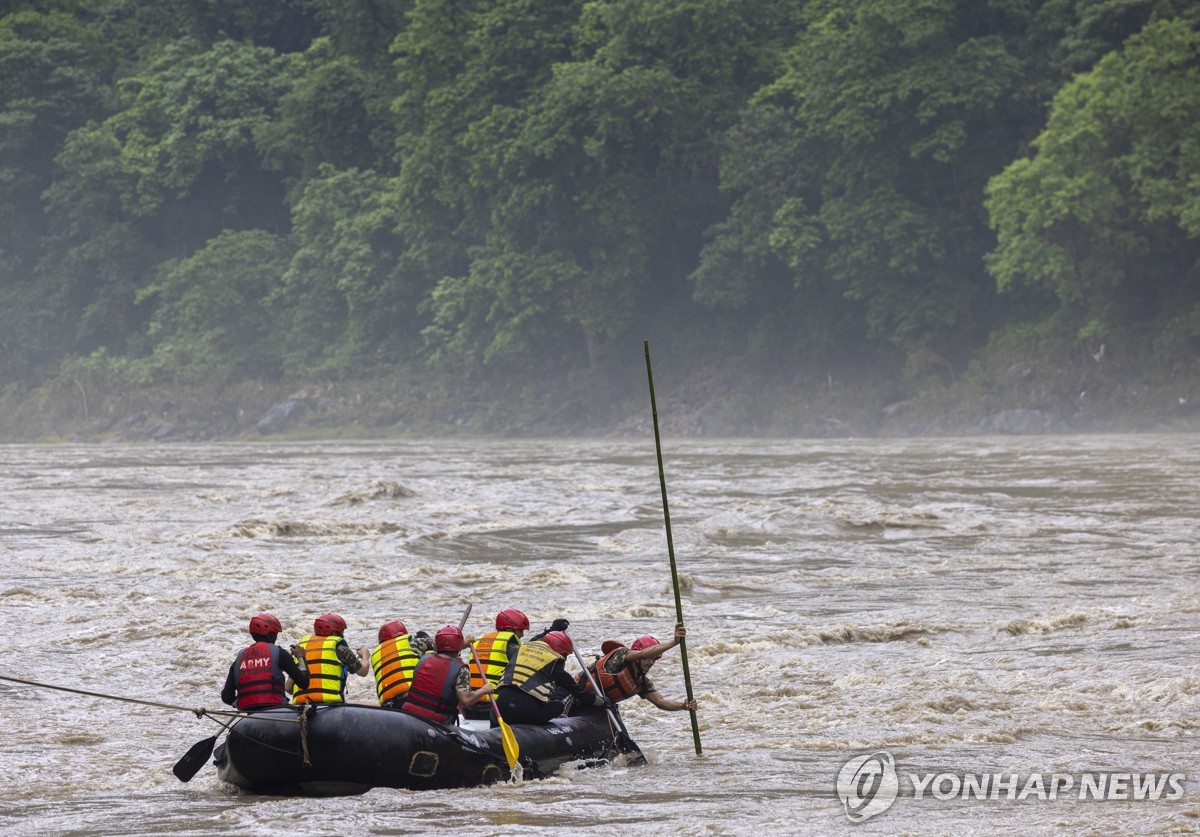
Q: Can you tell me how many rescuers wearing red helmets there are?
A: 7